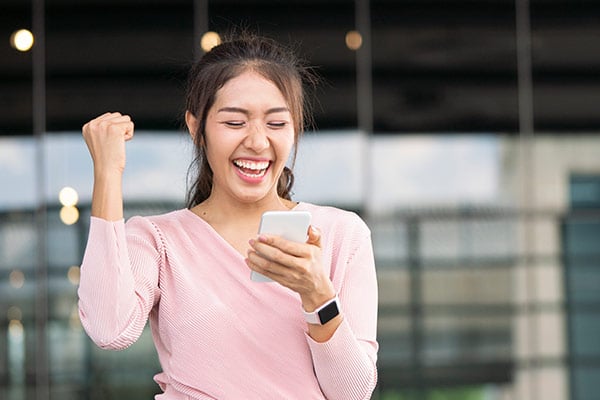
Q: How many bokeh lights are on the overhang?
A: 3